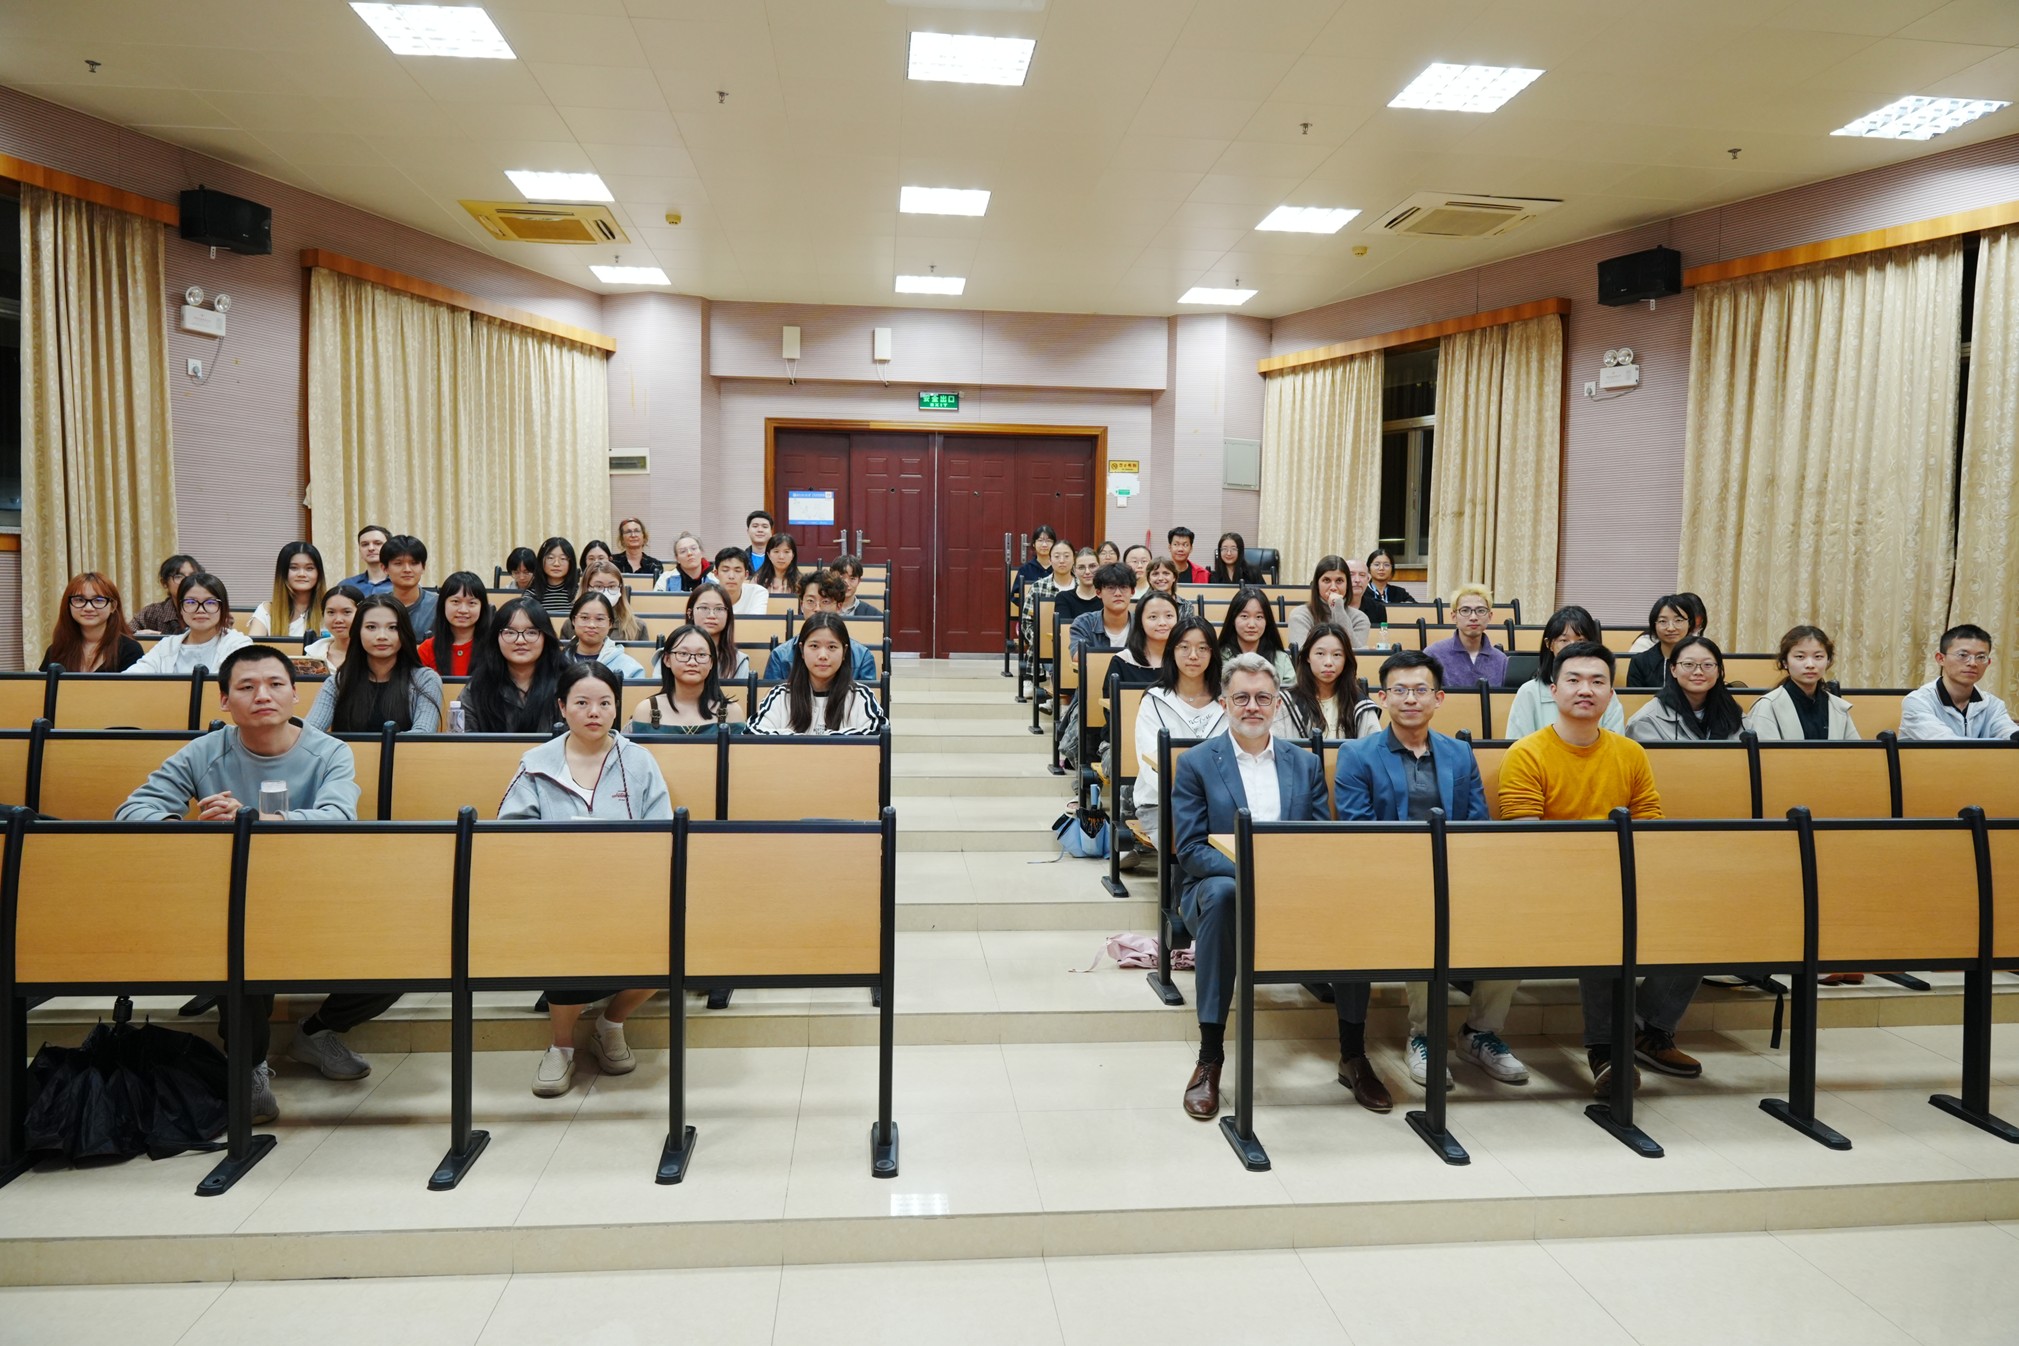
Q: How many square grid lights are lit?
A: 10